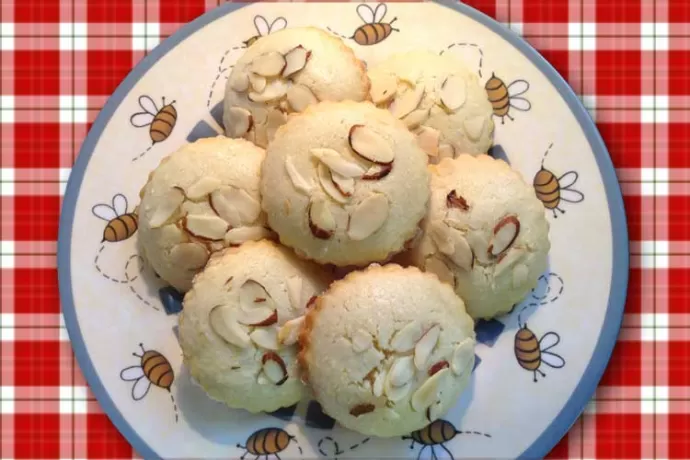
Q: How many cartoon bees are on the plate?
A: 10